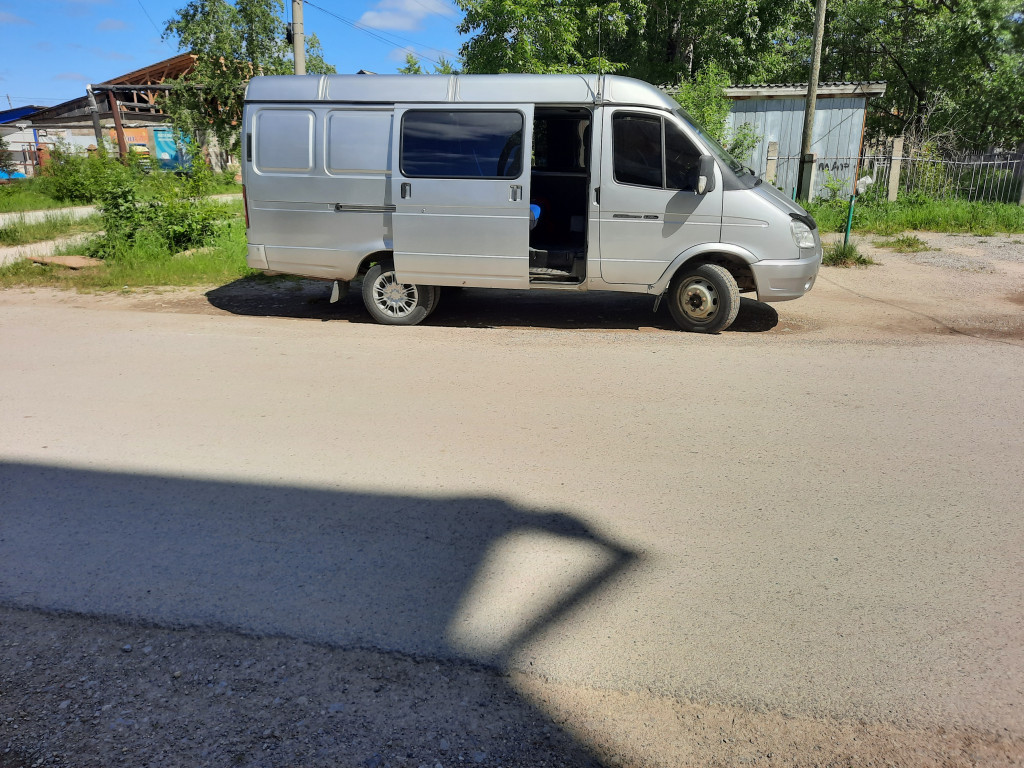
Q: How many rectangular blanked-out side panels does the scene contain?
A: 2